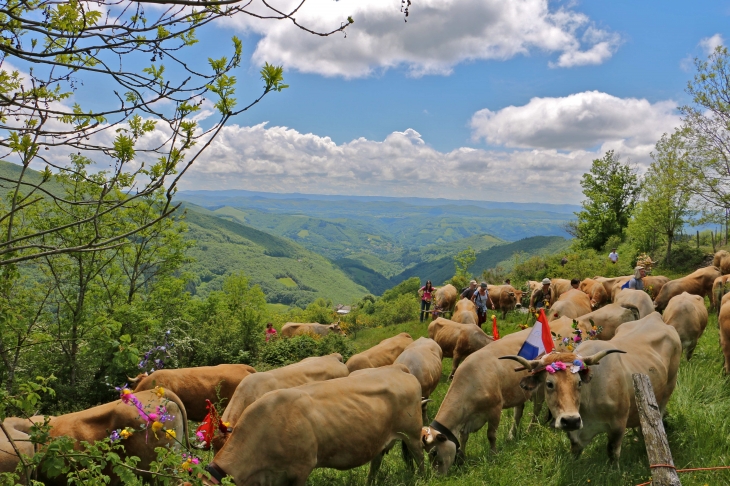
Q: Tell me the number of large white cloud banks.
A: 3